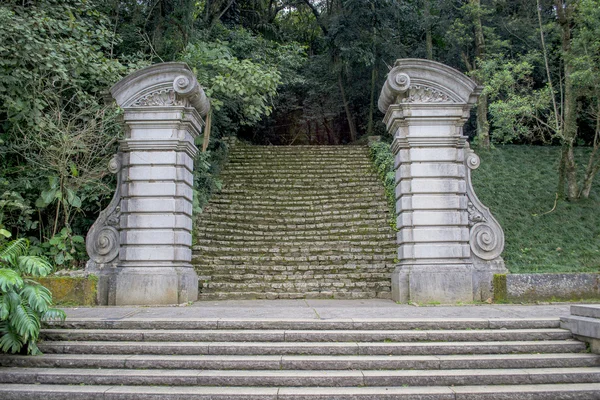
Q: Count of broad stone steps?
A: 6